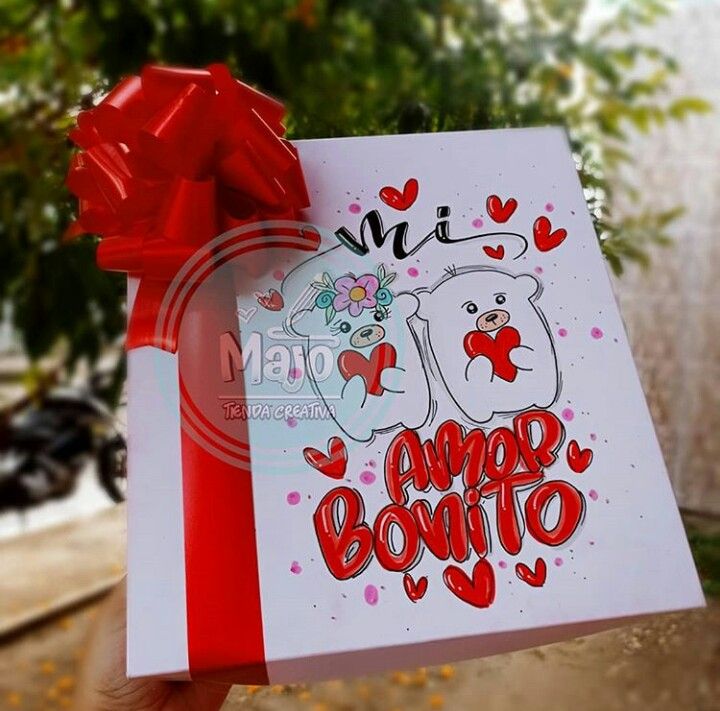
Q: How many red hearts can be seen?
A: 12